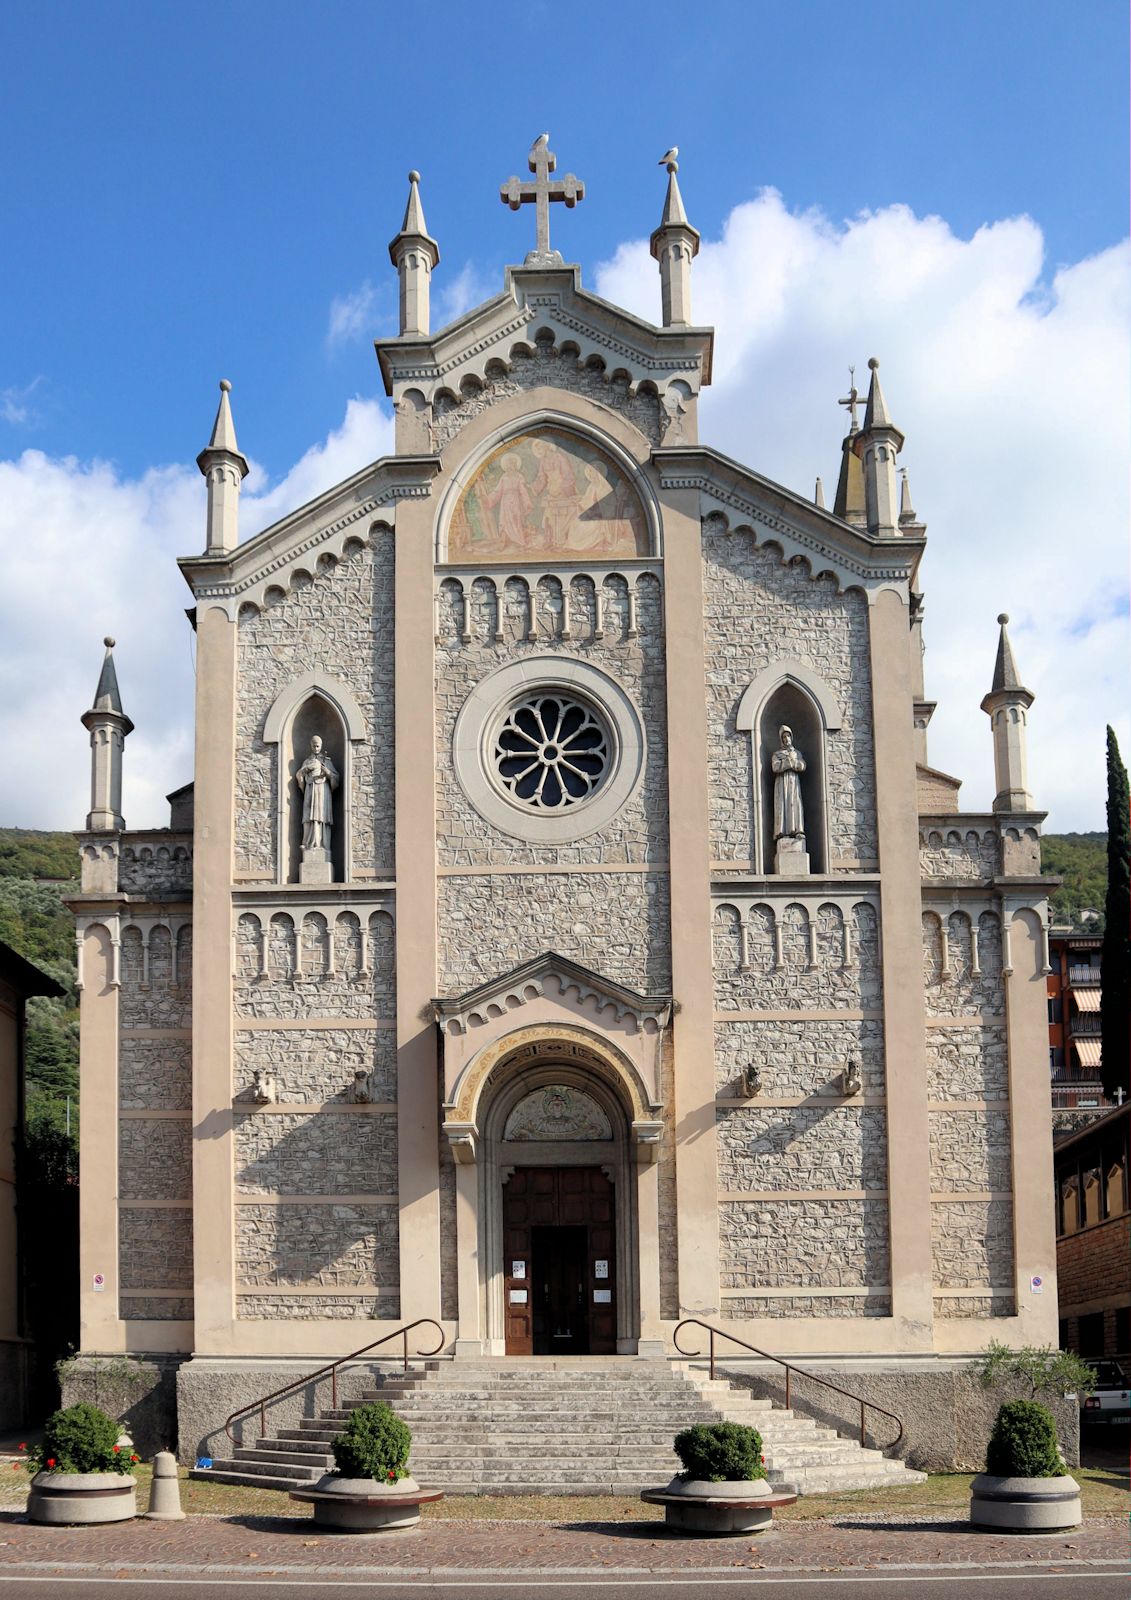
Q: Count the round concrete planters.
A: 4